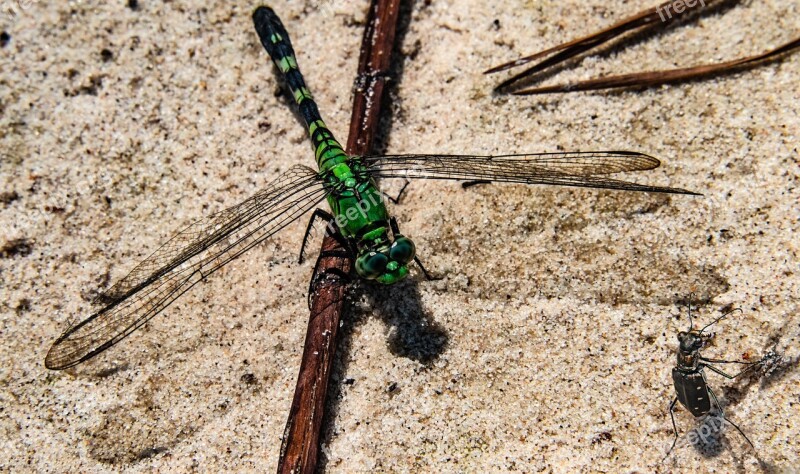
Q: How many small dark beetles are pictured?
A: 1